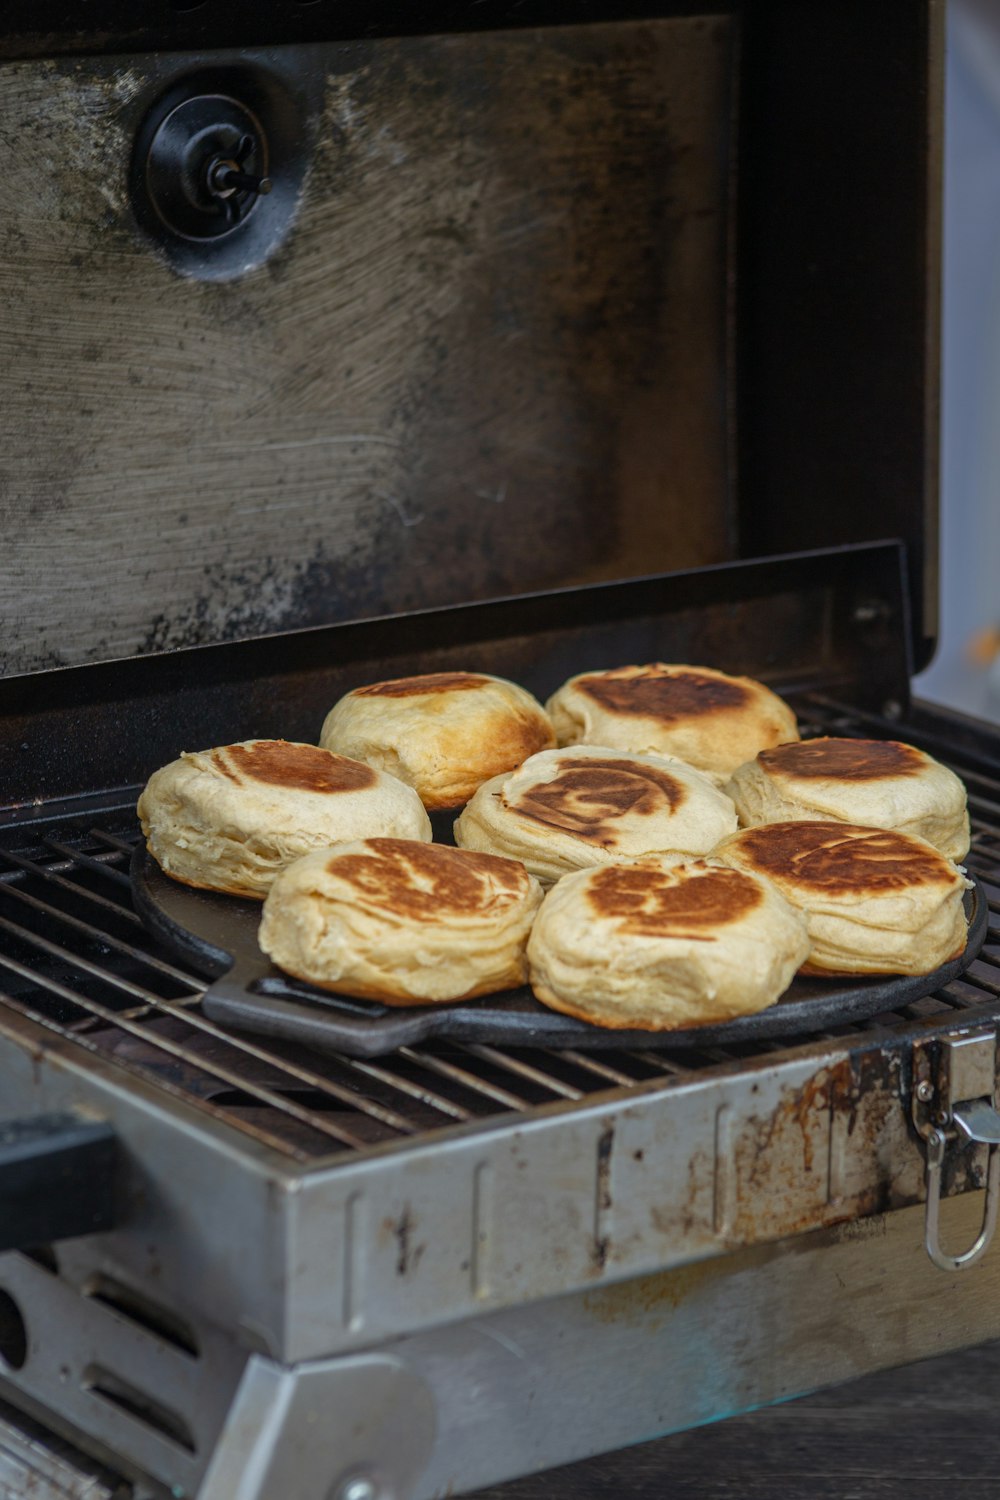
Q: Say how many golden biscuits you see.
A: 8